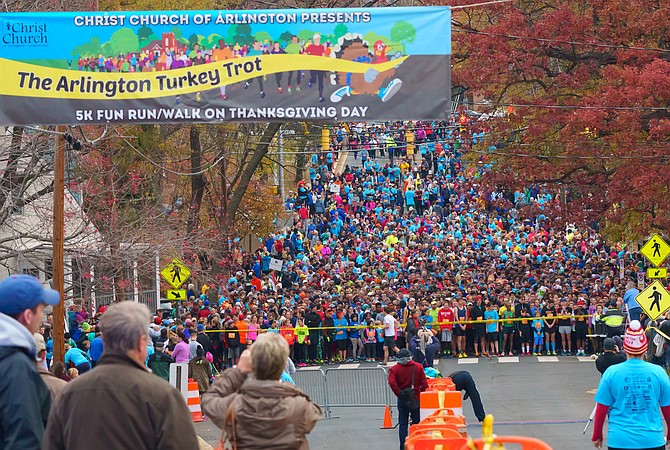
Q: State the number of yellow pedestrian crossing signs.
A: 3